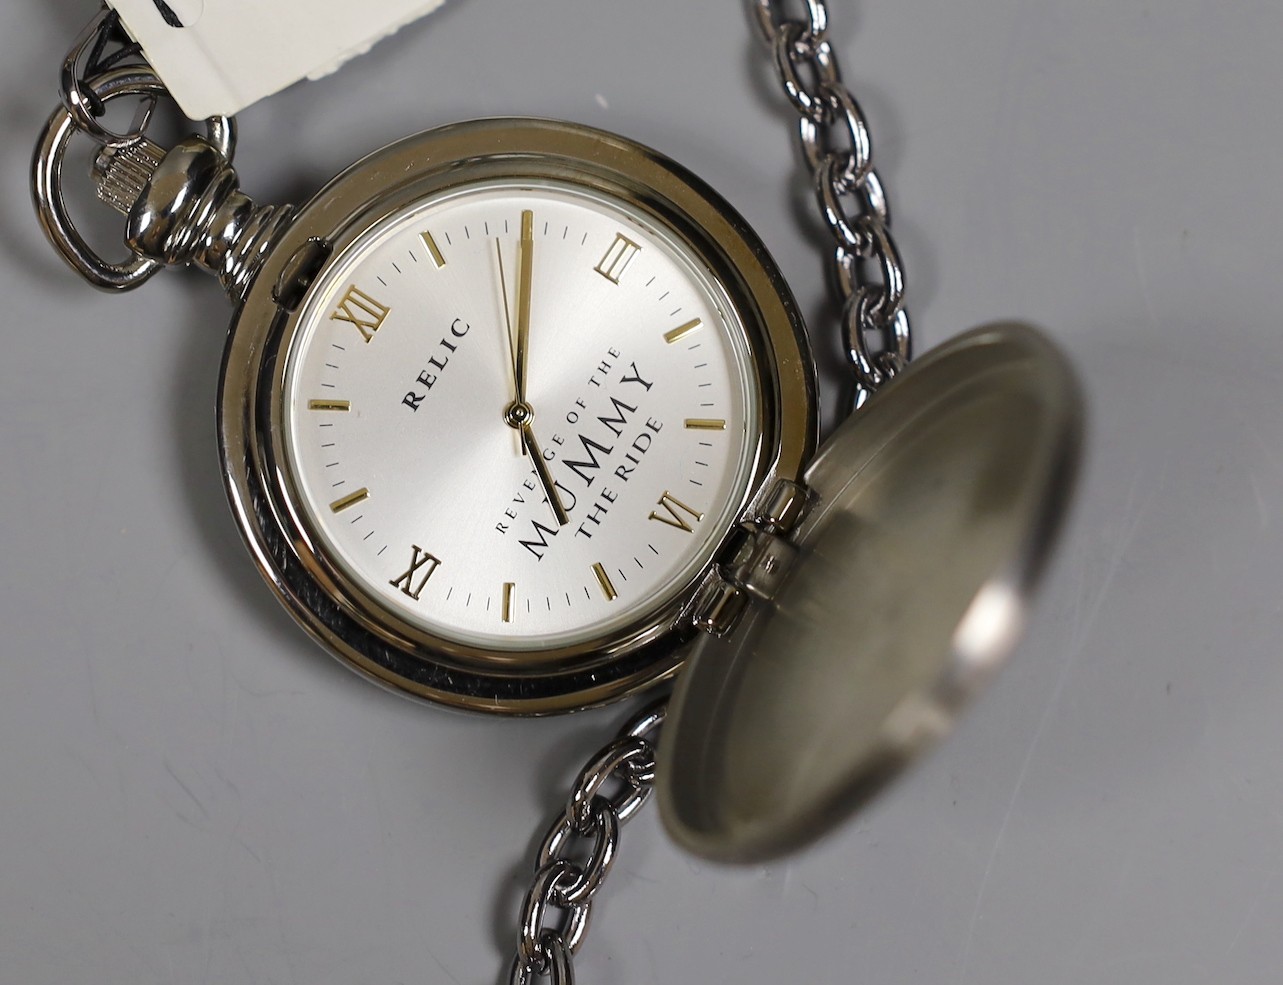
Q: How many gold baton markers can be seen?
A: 8